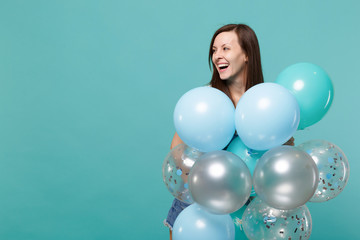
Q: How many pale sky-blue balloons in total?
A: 3